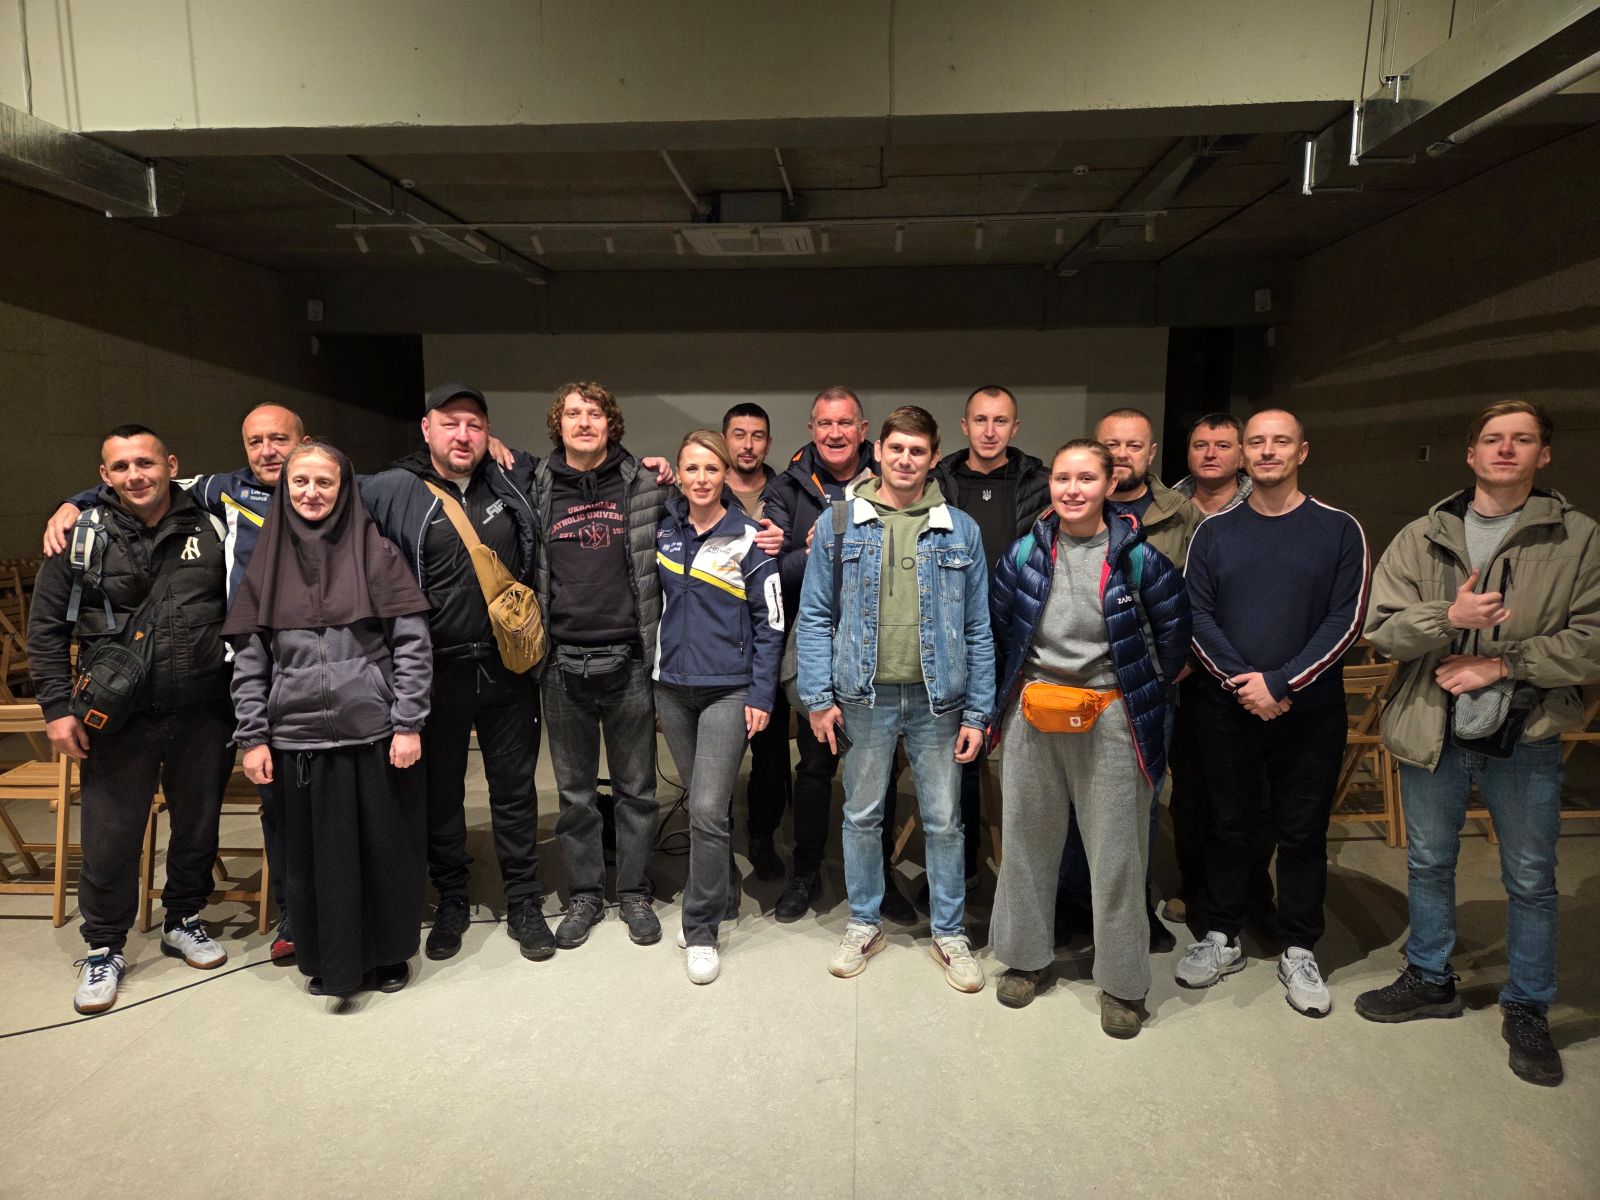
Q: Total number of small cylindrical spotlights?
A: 12